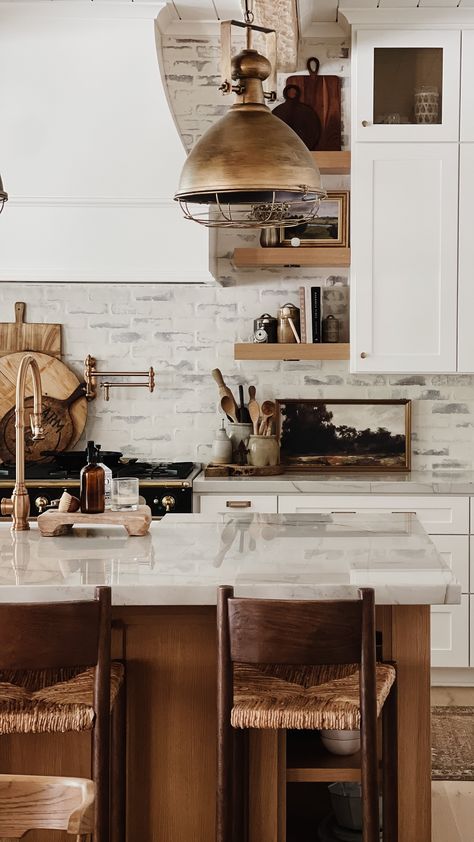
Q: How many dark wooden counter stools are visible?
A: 2